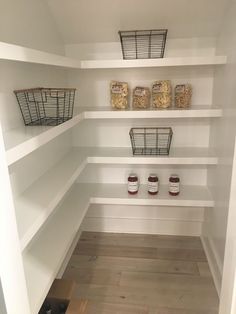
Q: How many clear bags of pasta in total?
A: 4